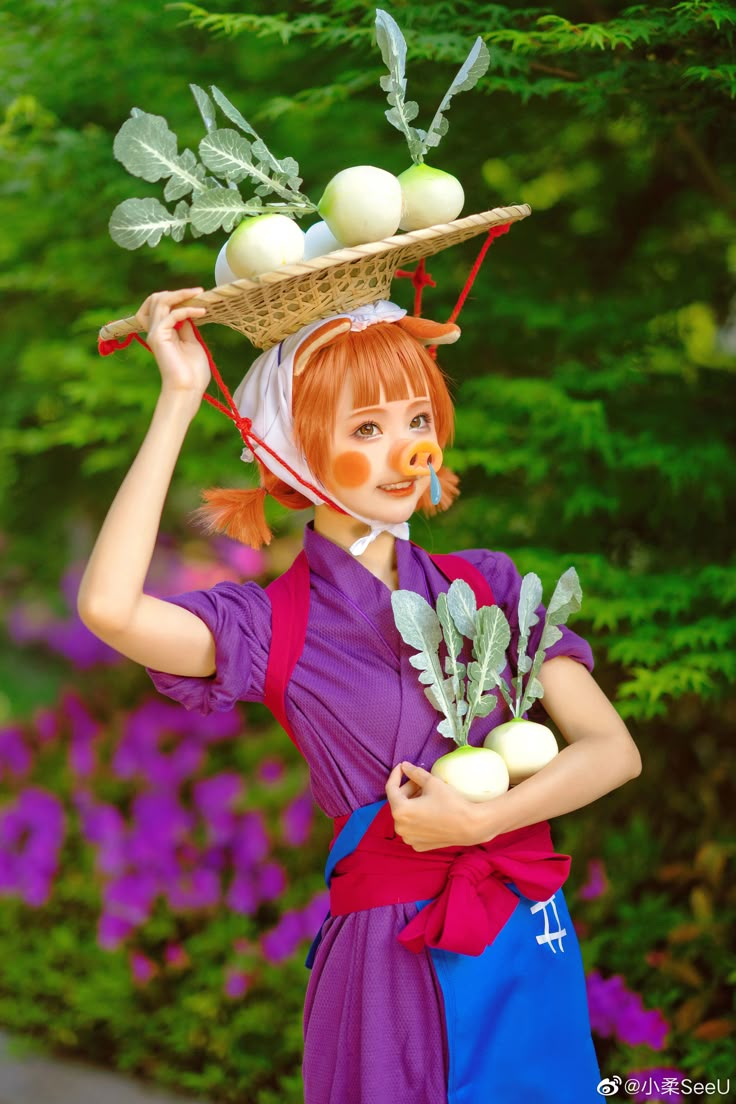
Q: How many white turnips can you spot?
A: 7